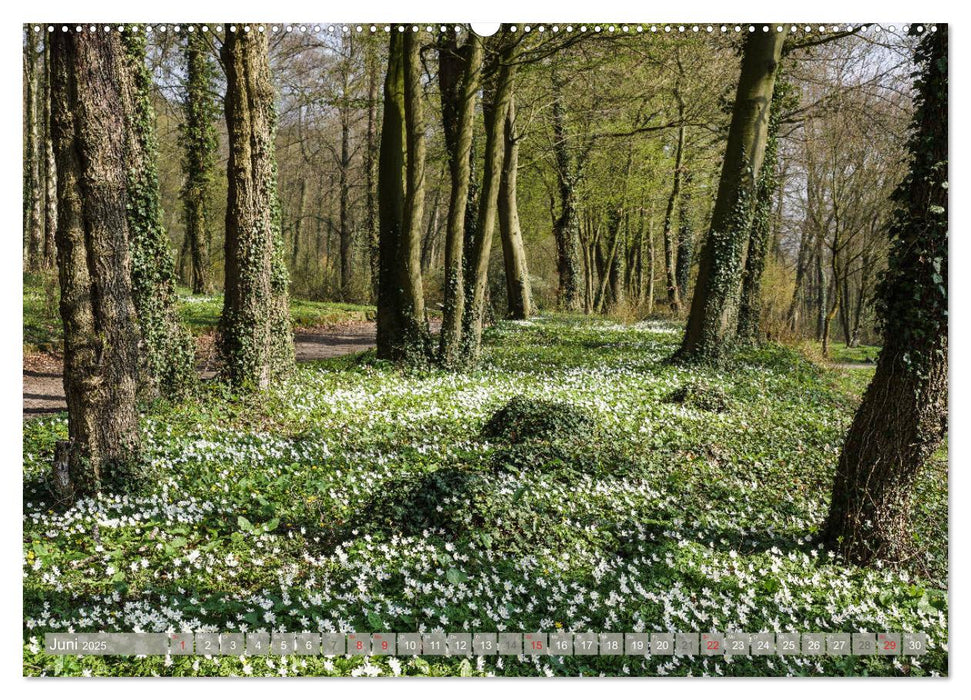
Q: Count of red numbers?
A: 6